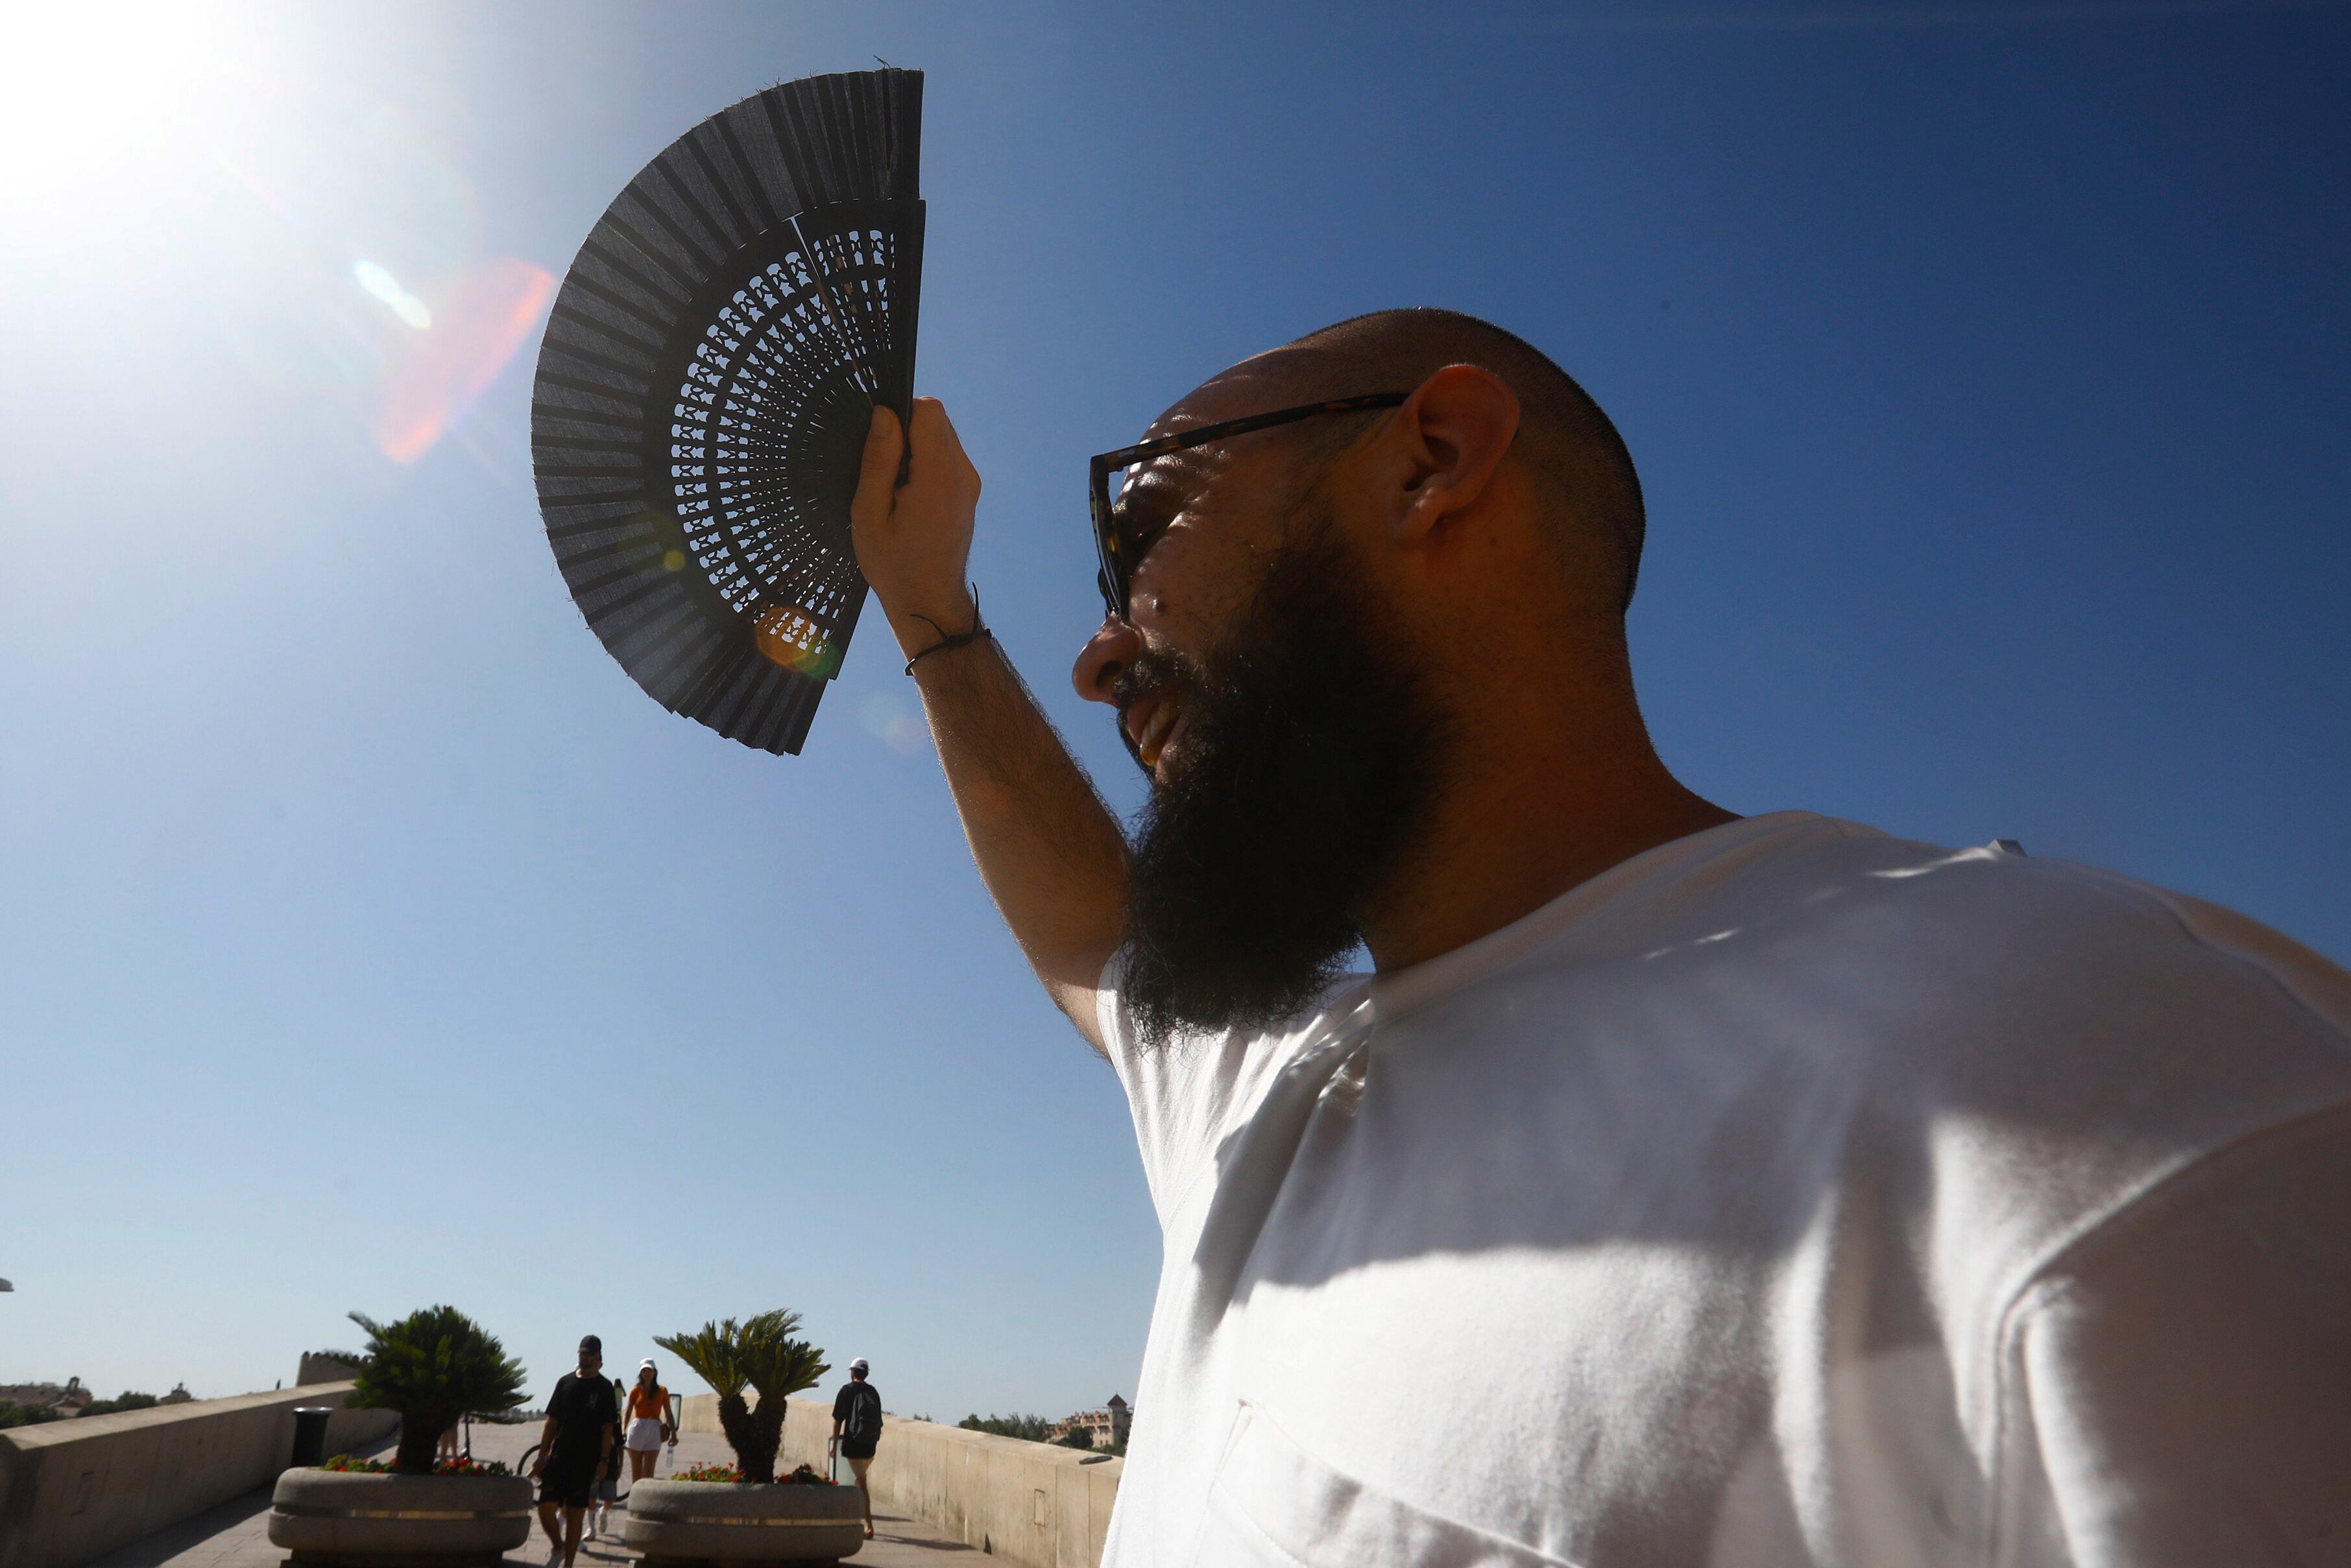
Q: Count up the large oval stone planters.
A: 2